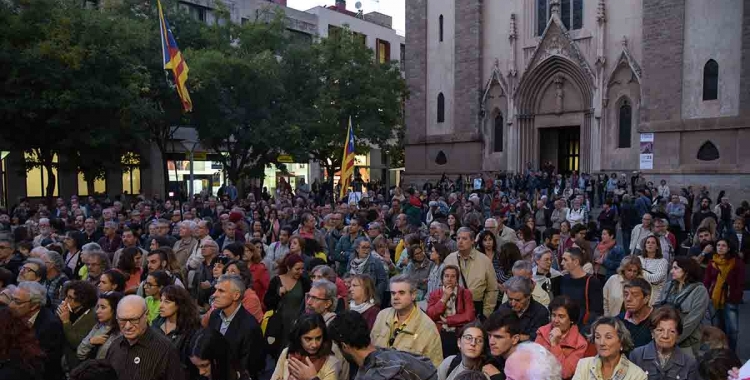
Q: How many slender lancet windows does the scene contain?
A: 5